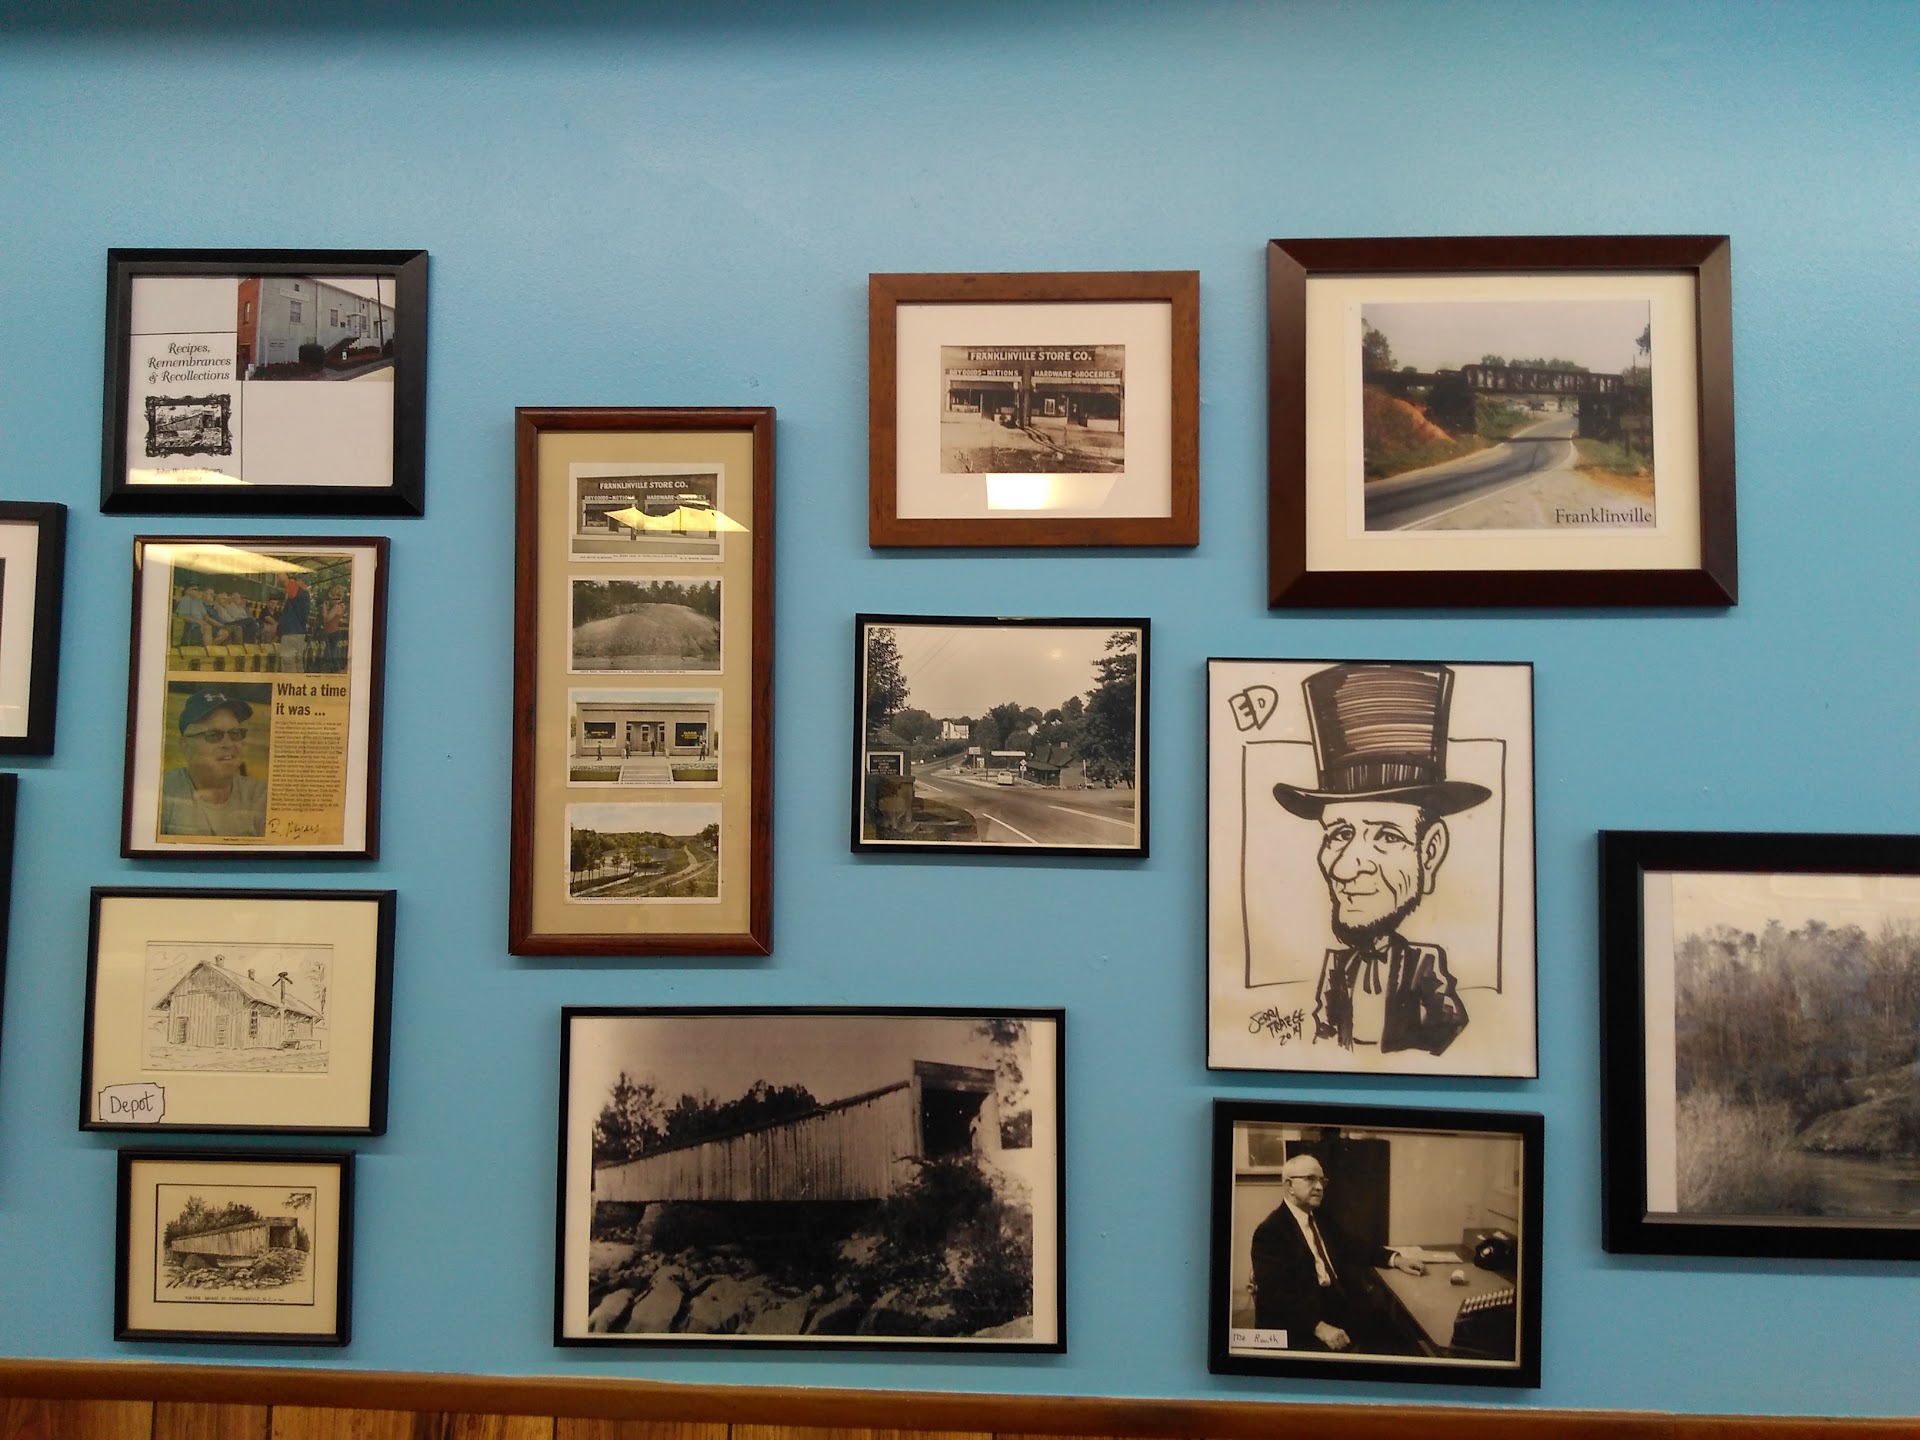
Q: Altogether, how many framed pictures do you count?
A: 14